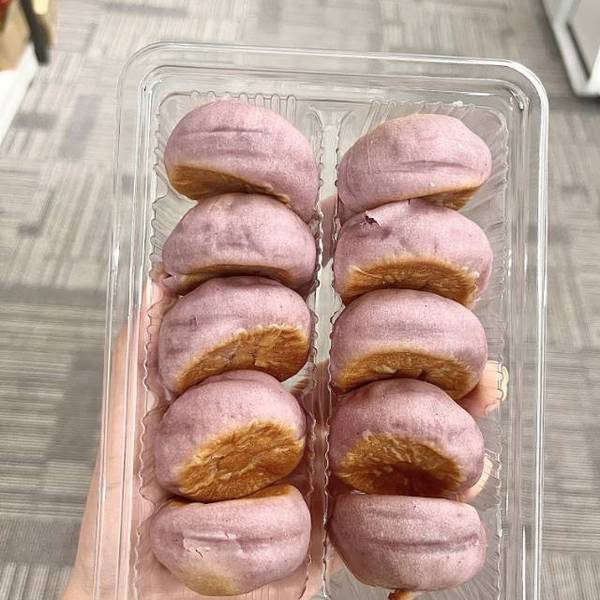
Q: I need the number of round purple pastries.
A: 10